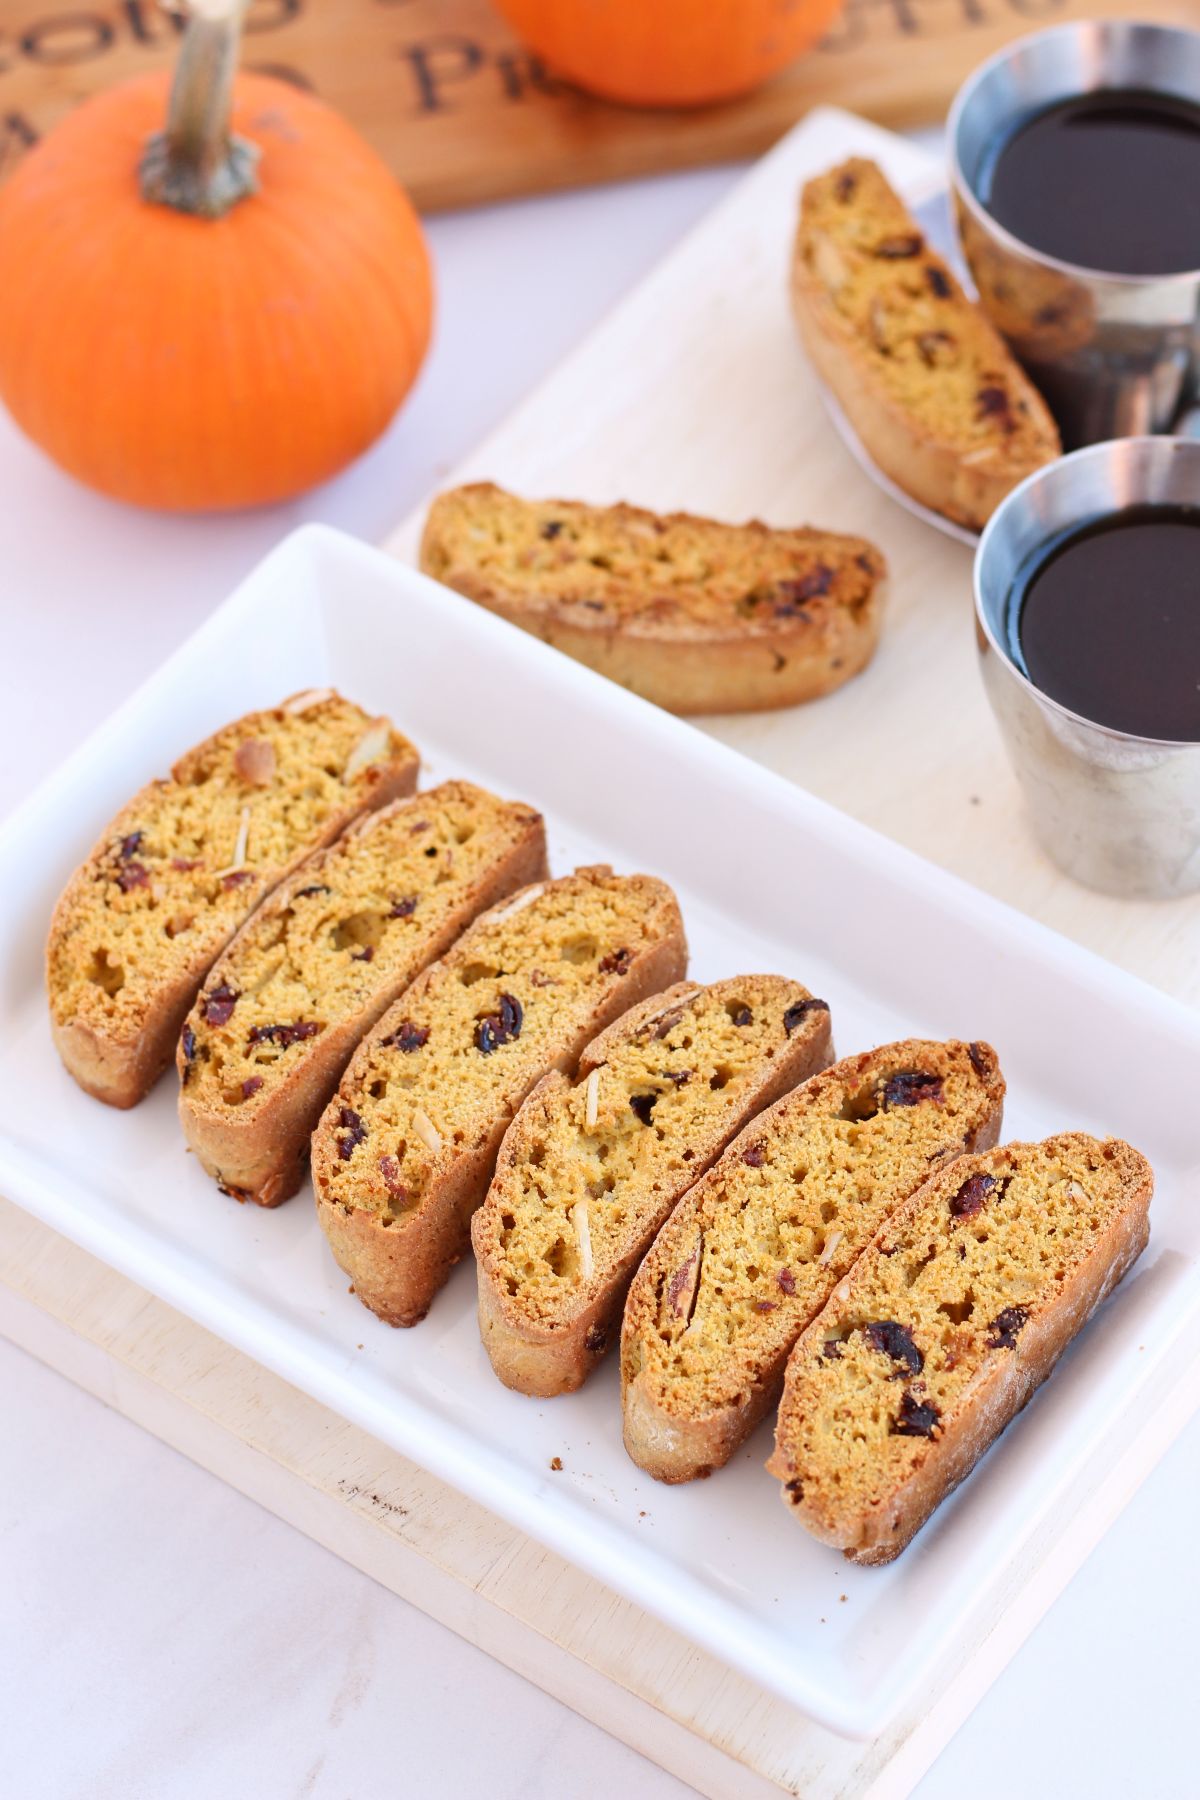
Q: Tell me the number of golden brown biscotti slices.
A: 8